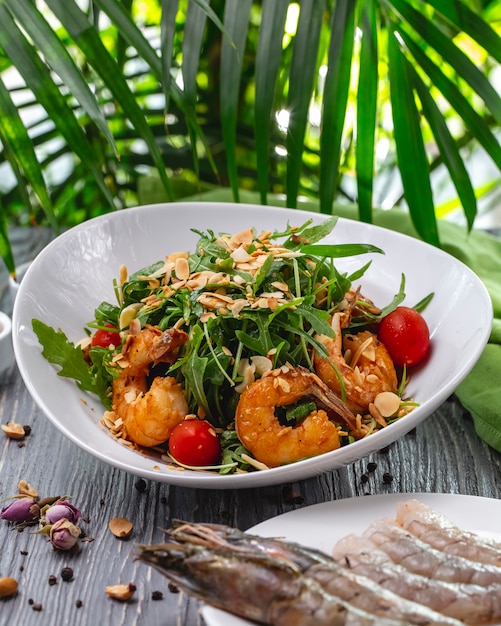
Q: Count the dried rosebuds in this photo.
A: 3